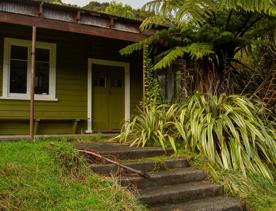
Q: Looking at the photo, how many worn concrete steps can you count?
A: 5